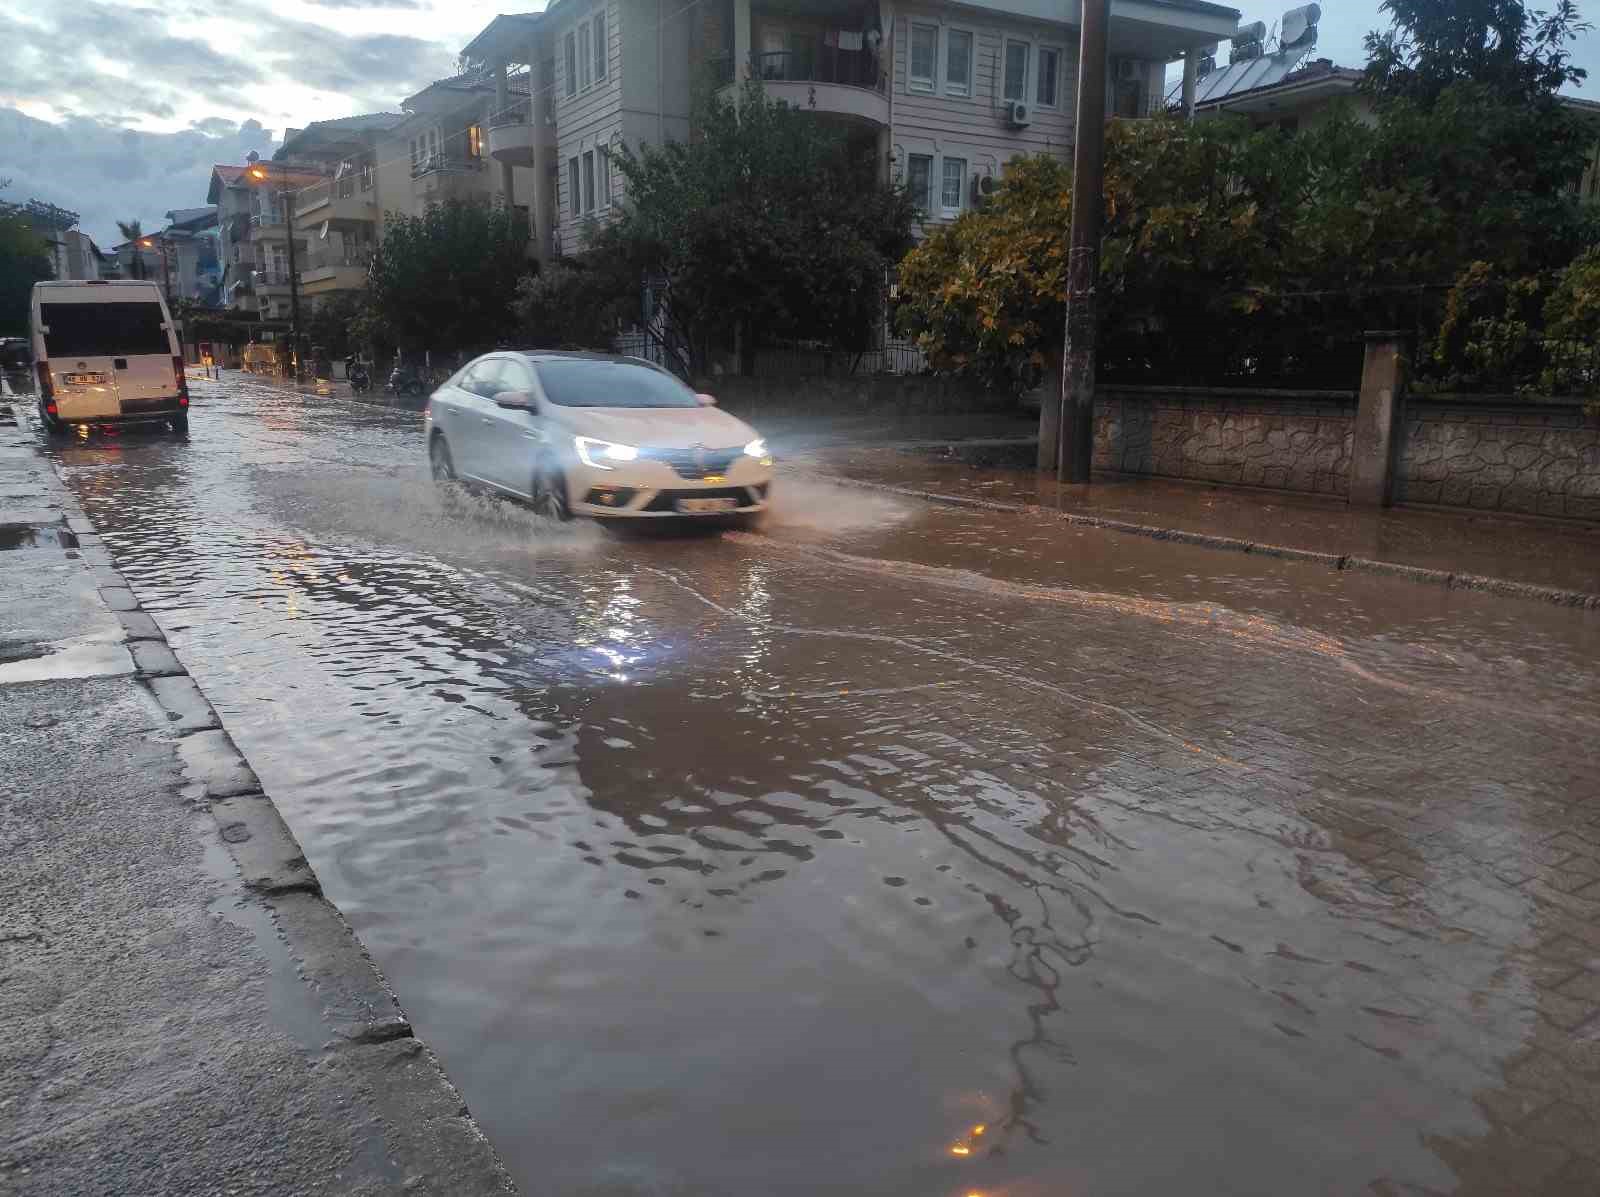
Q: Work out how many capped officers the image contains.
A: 0